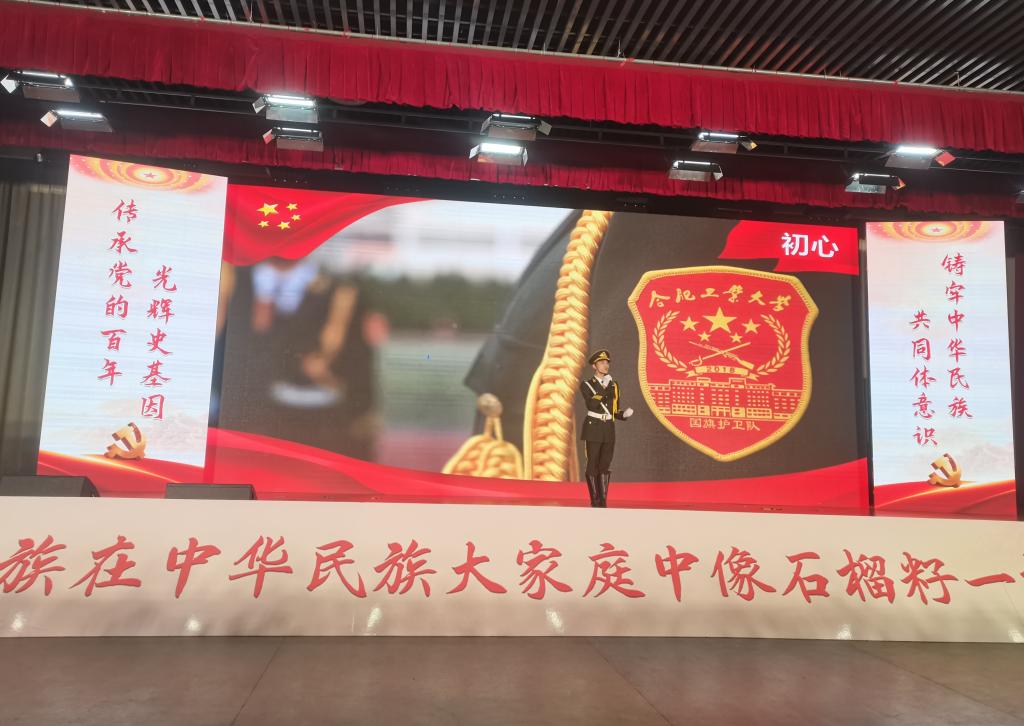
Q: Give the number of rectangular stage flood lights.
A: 10